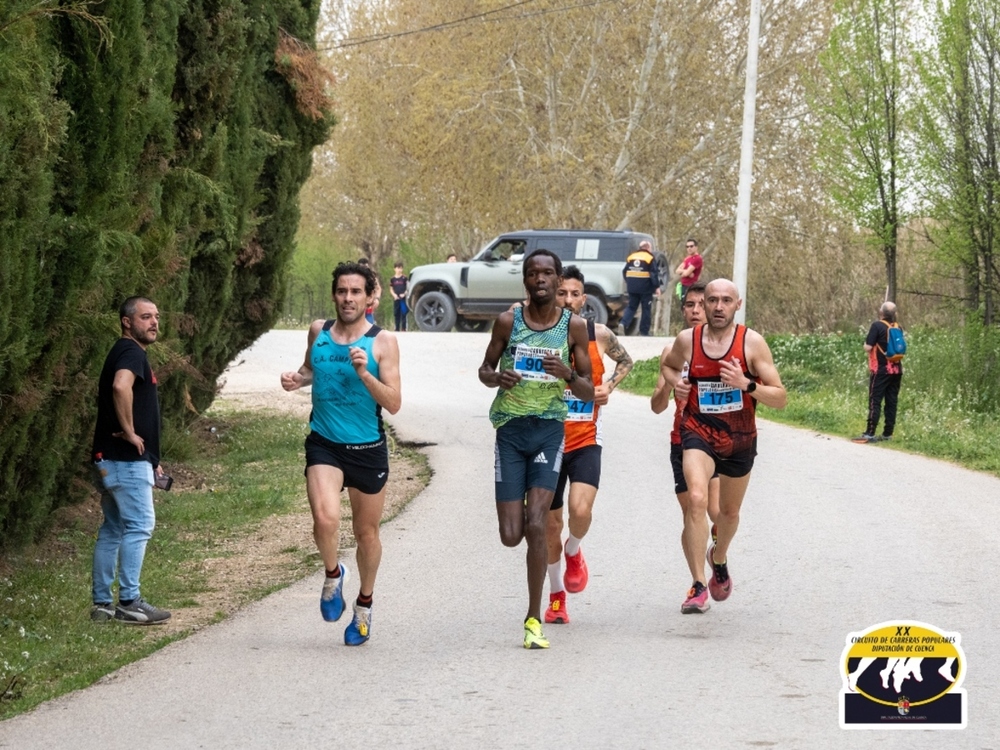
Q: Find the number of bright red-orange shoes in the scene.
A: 2